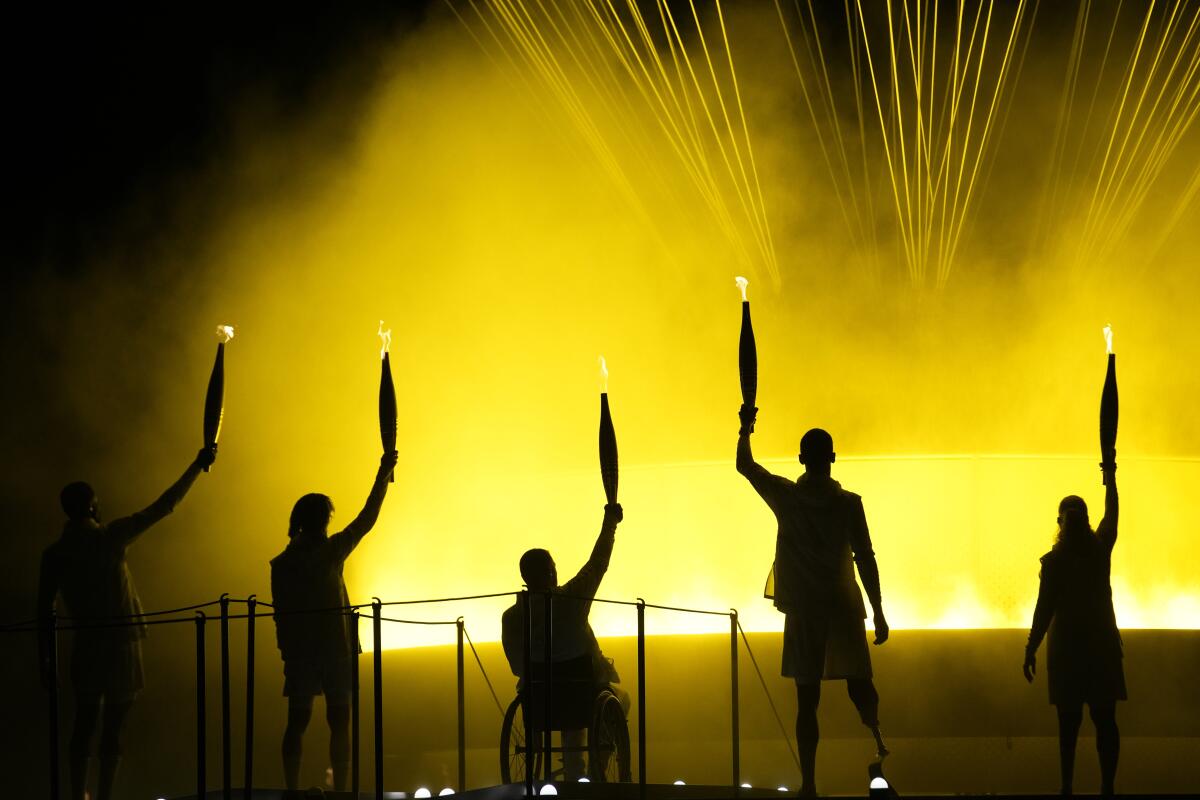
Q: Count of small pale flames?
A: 5